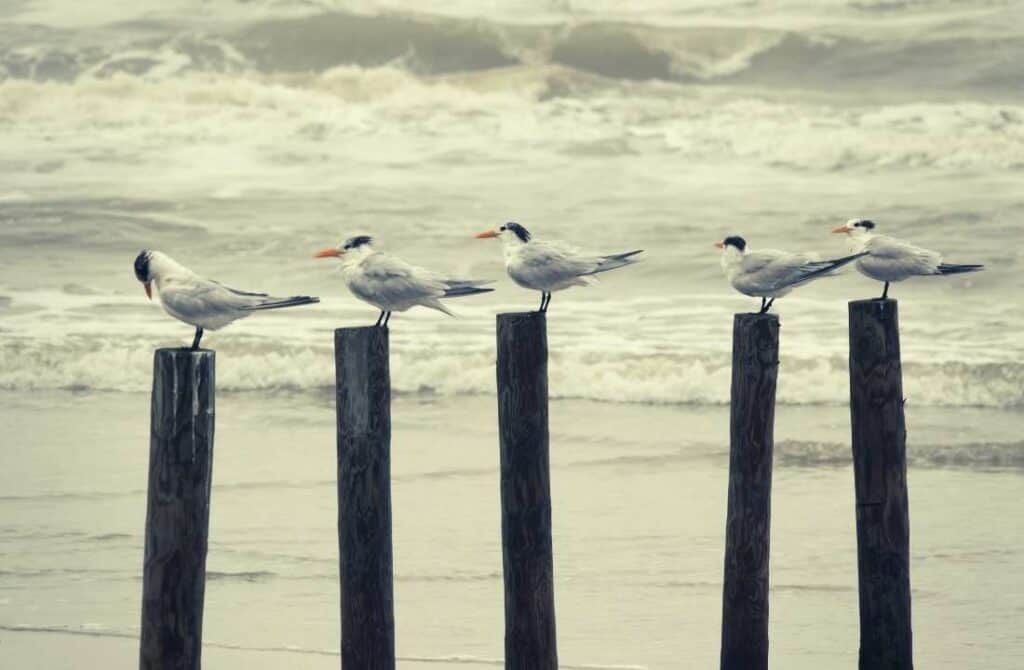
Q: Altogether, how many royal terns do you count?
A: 5